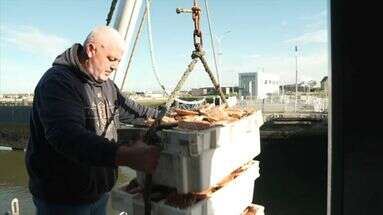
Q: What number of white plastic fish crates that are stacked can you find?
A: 3